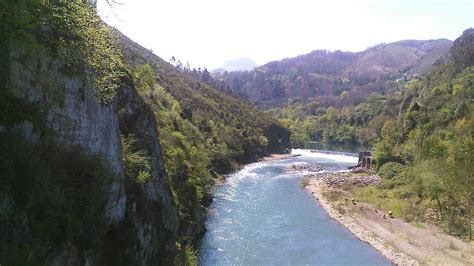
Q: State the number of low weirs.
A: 1